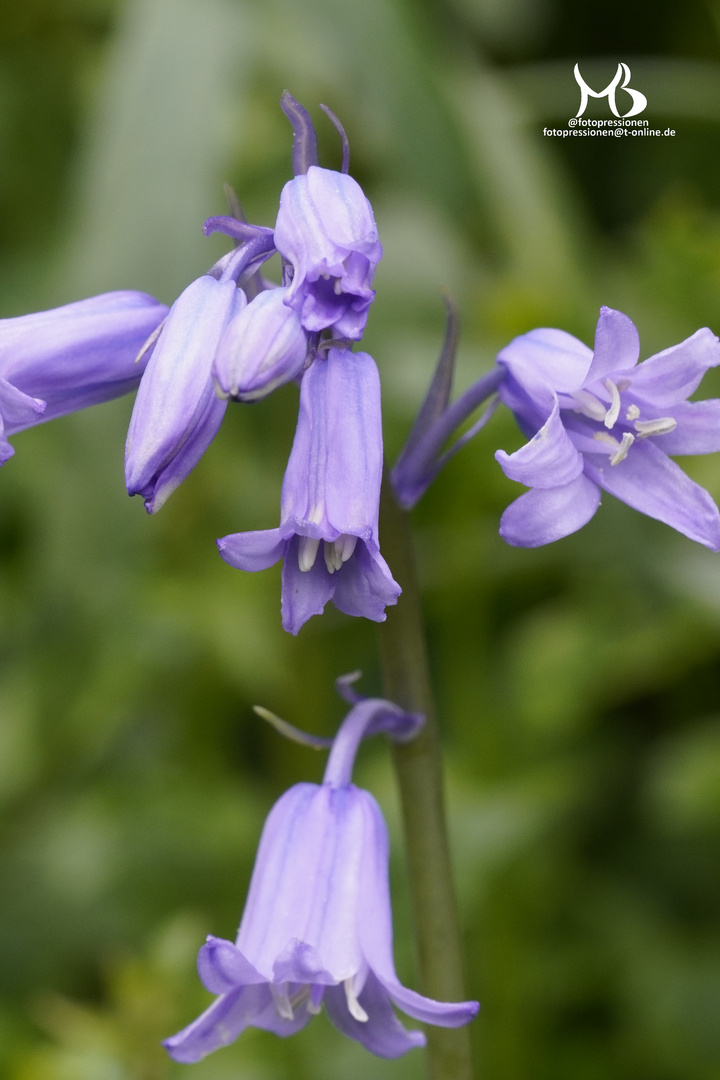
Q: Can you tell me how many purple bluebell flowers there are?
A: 7